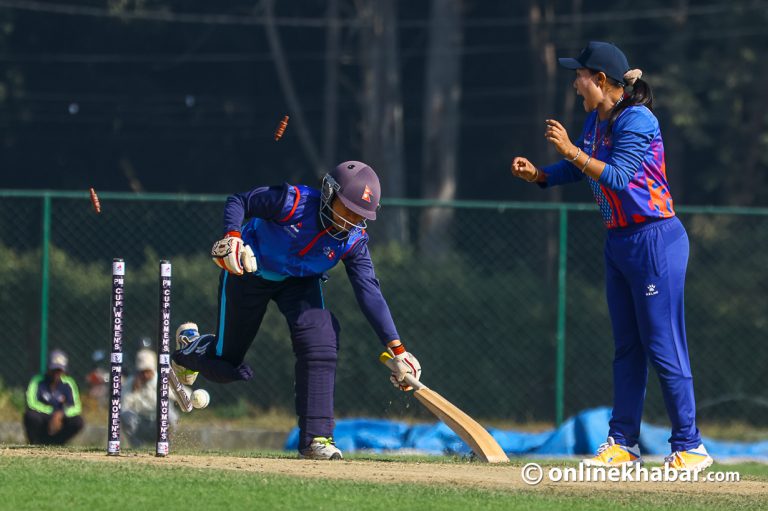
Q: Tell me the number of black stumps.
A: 2